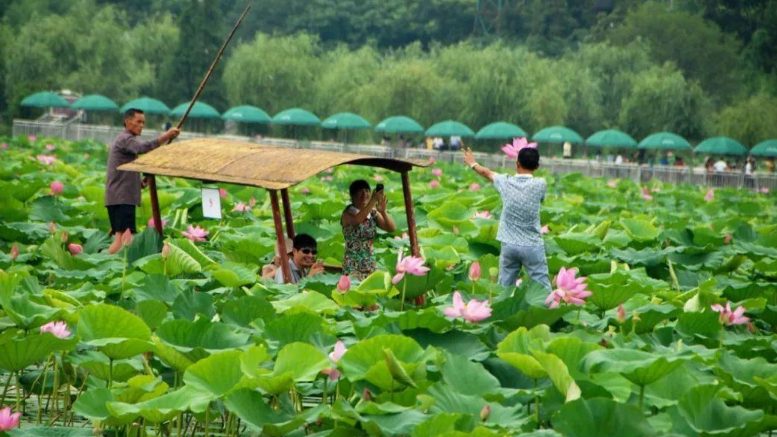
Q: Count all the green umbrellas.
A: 15